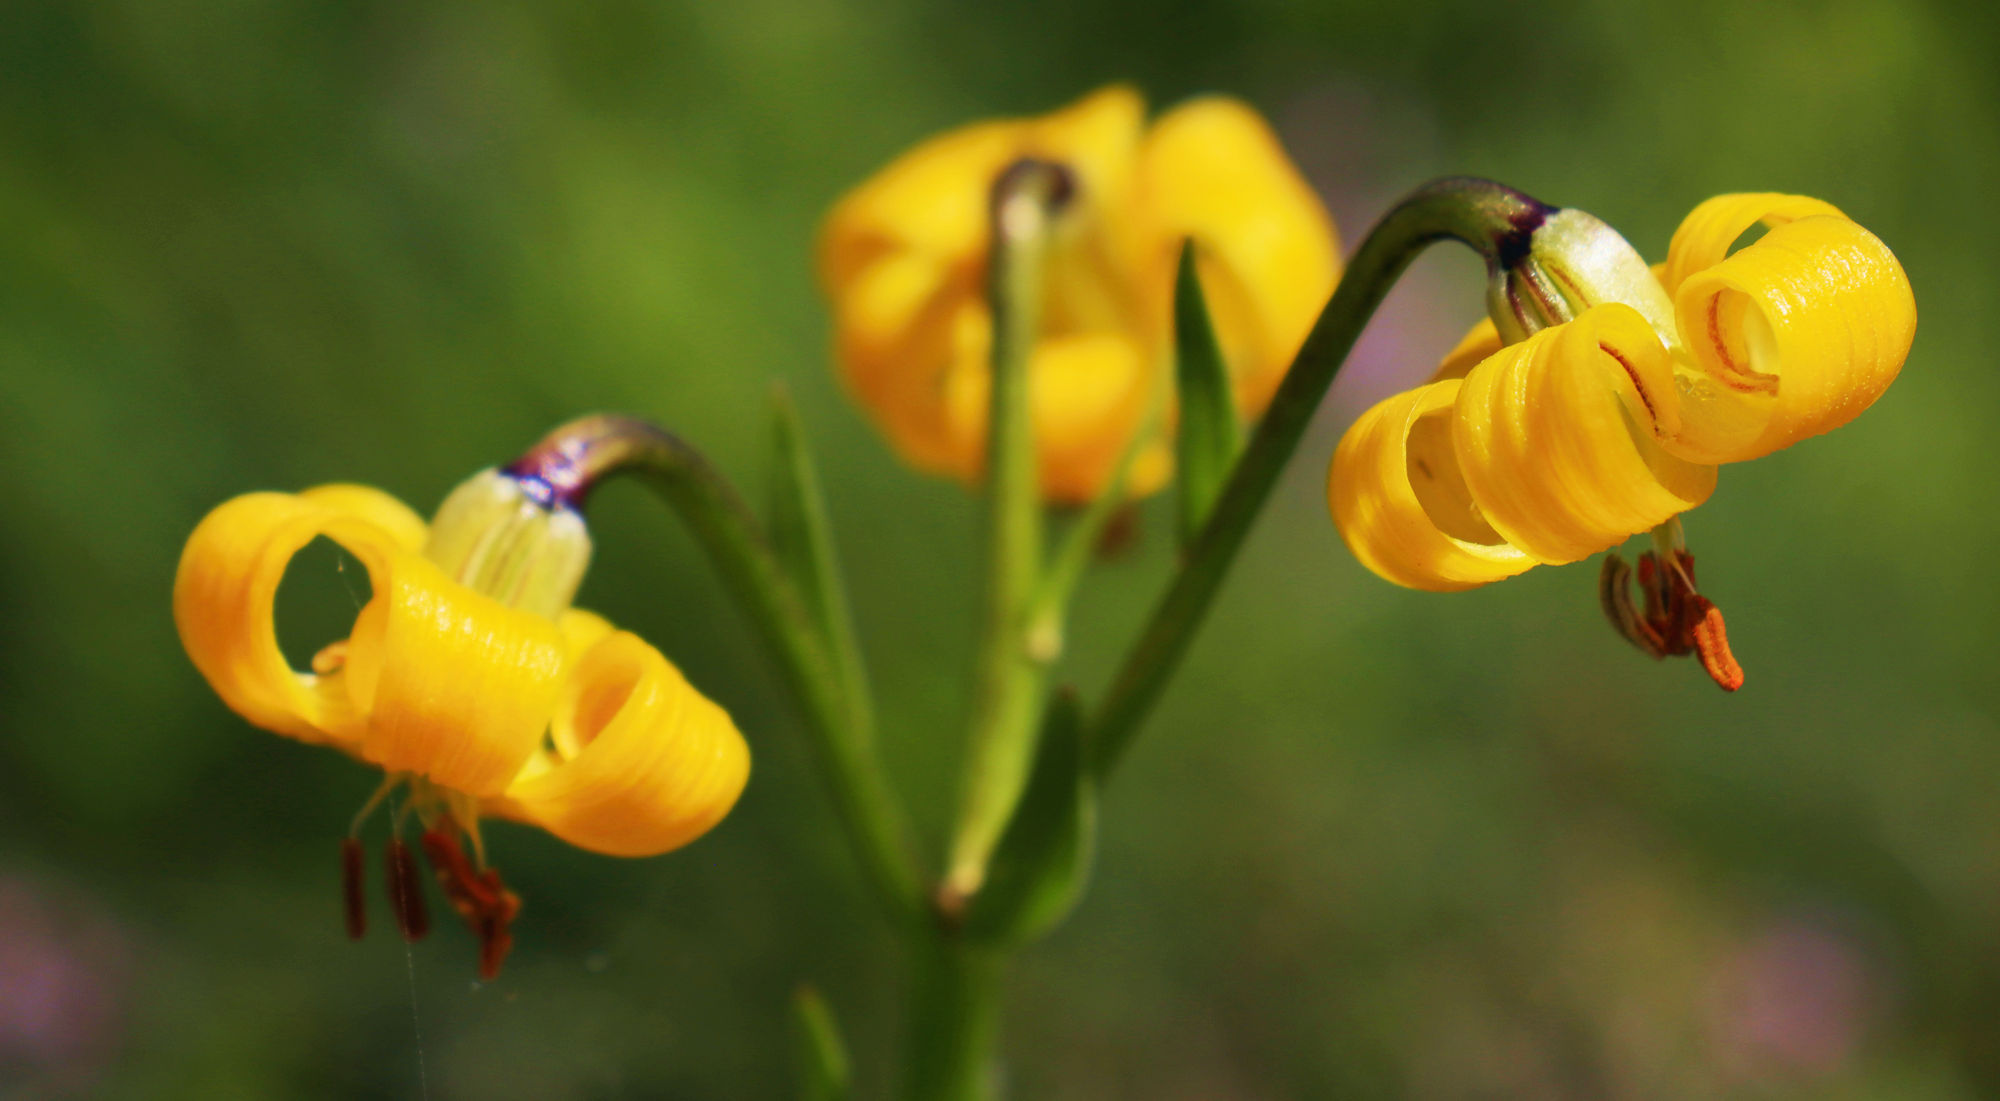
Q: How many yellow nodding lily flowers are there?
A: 3